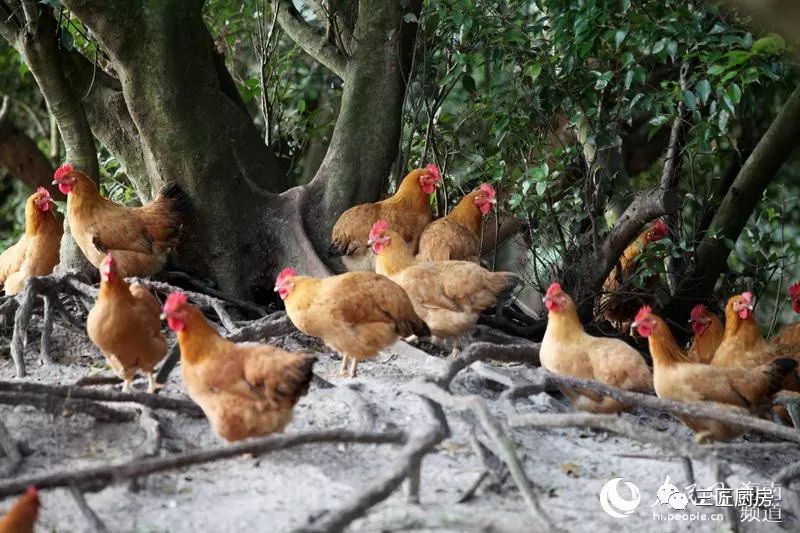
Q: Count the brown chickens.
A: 15